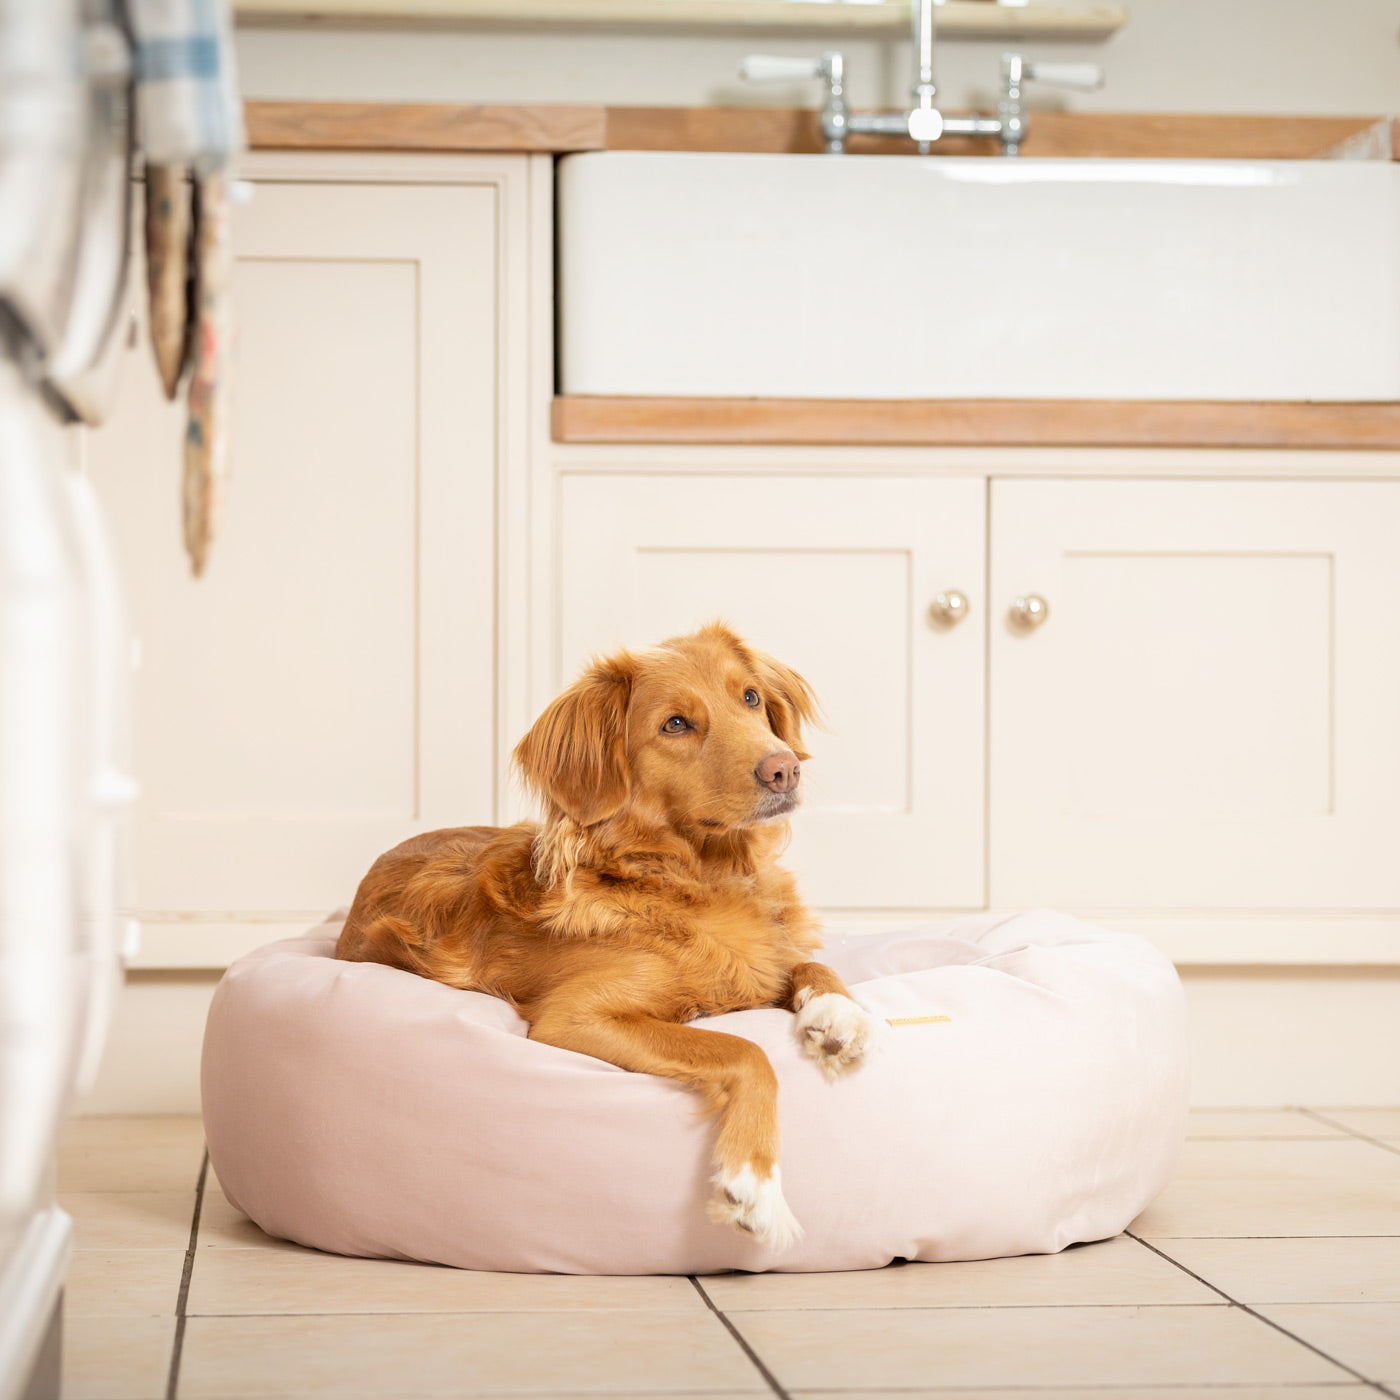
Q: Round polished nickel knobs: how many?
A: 2